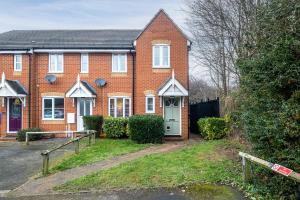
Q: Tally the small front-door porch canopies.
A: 3